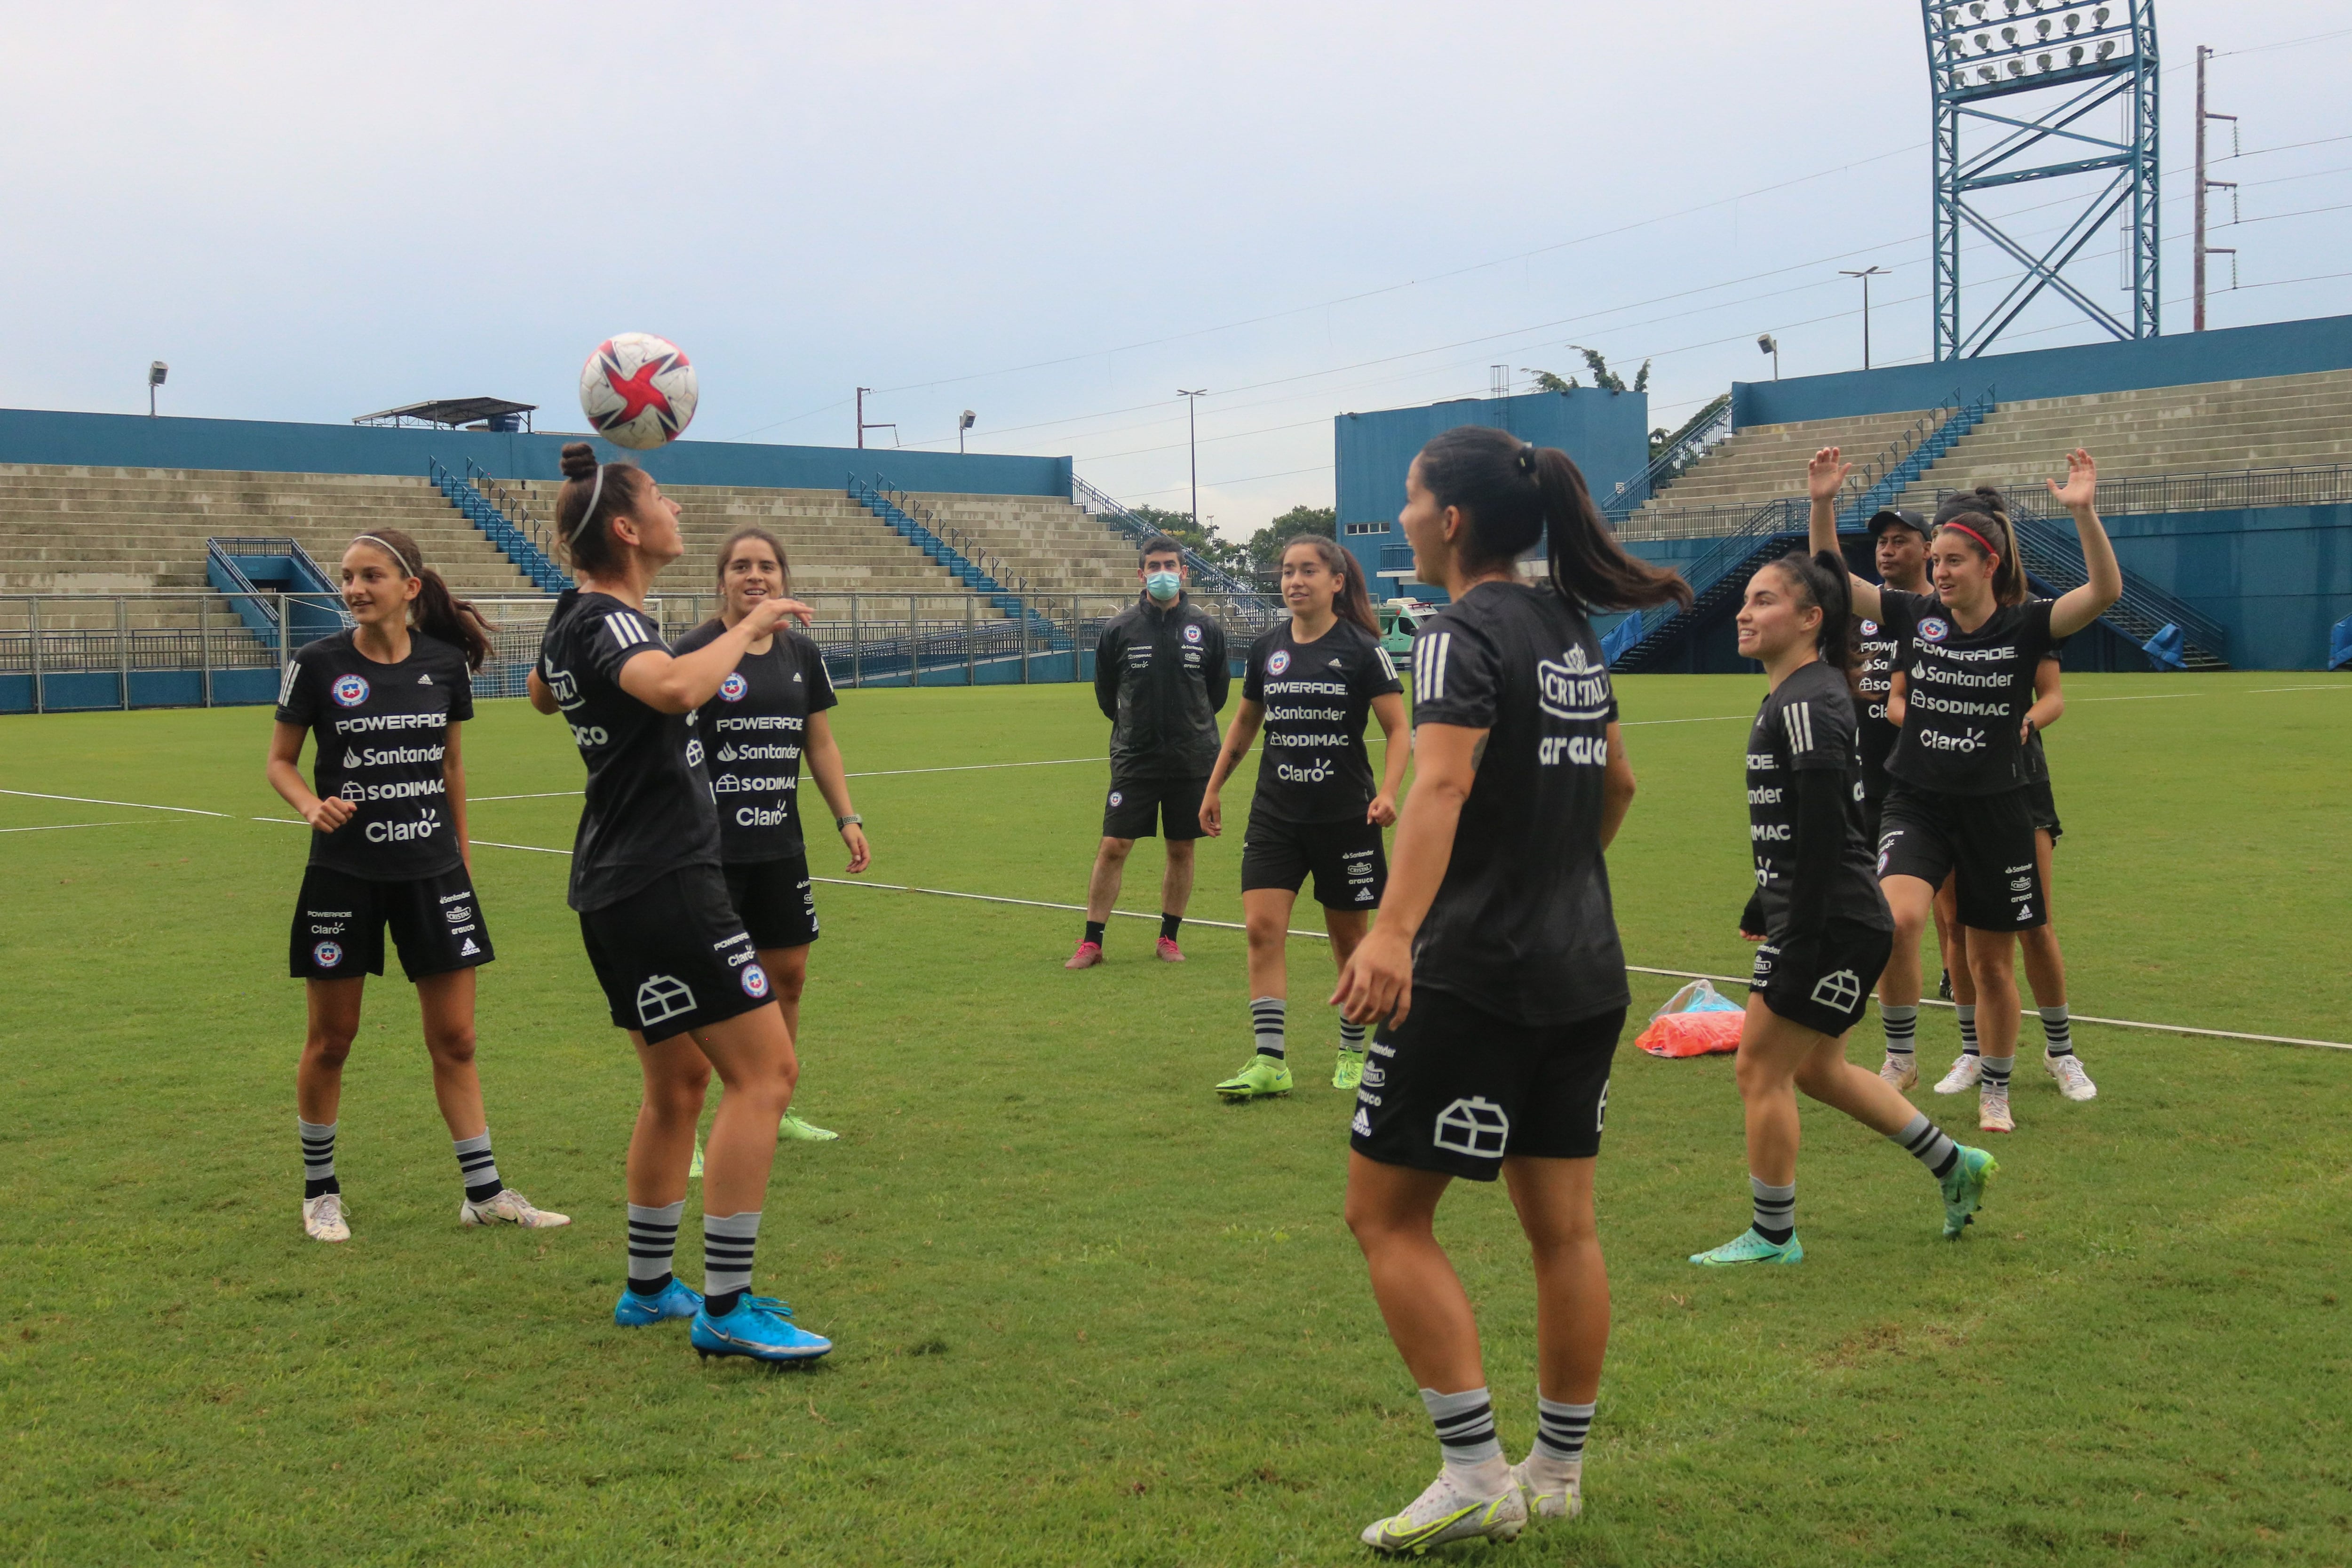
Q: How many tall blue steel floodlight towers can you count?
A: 1